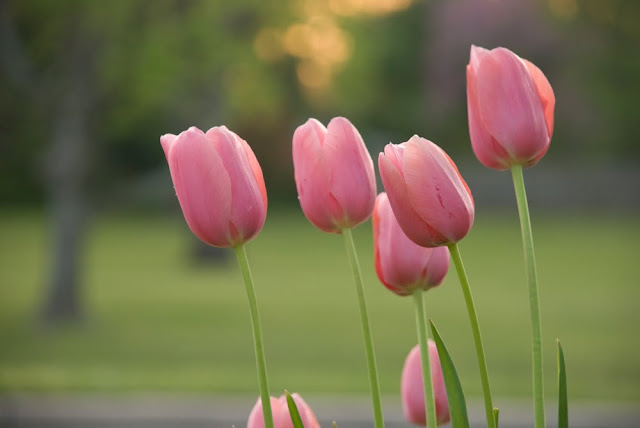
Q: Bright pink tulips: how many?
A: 7